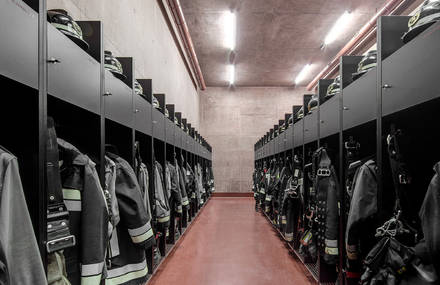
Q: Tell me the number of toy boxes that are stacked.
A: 0